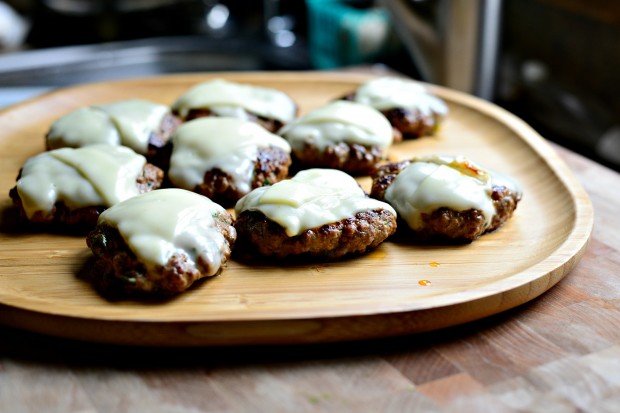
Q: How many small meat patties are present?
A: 9